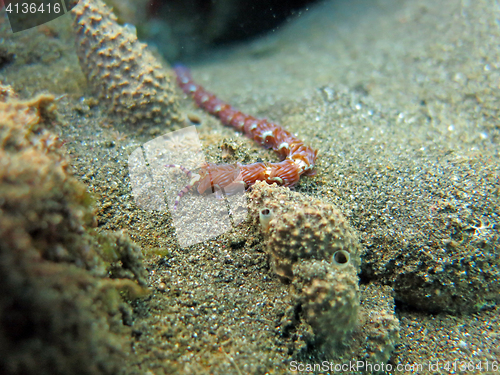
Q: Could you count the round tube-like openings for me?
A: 2